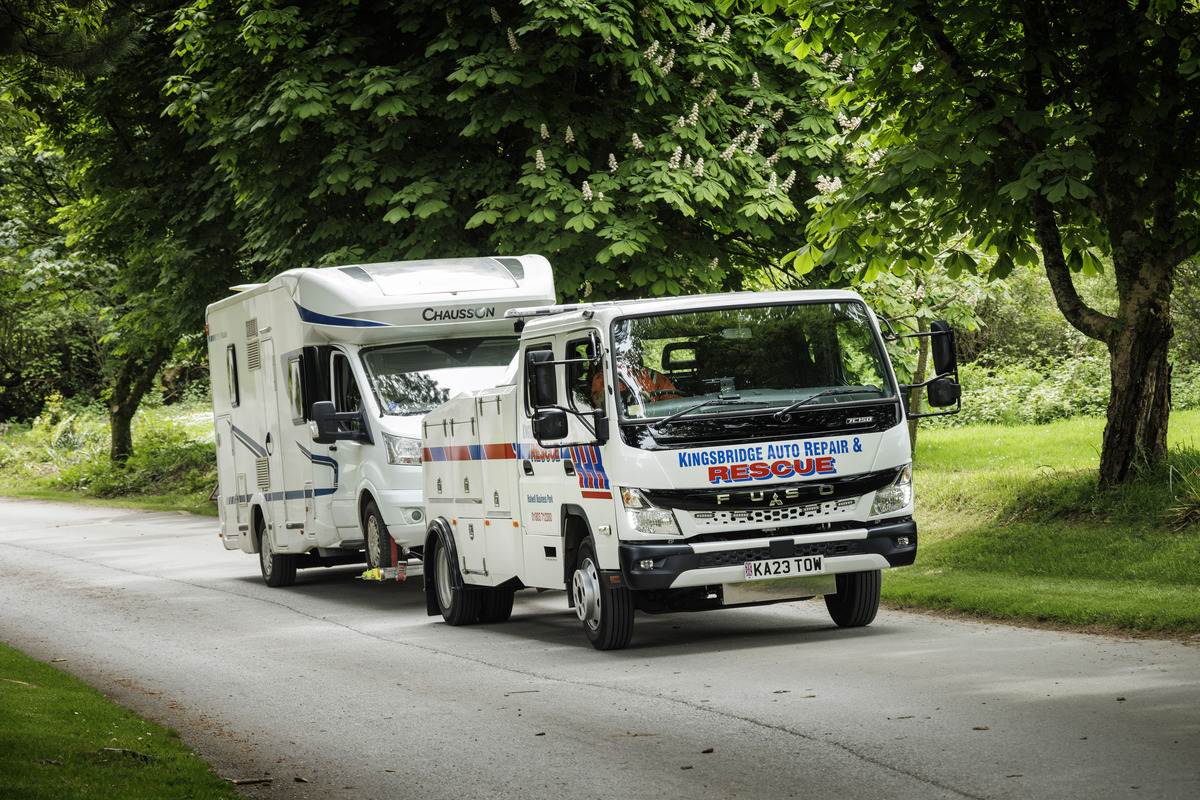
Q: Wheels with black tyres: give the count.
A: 6